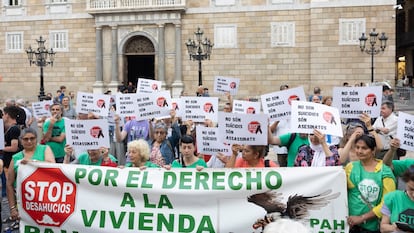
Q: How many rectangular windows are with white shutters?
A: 5